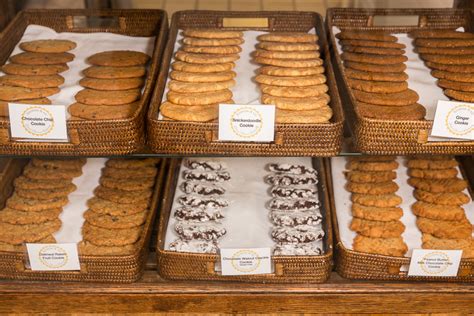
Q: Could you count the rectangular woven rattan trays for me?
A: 6